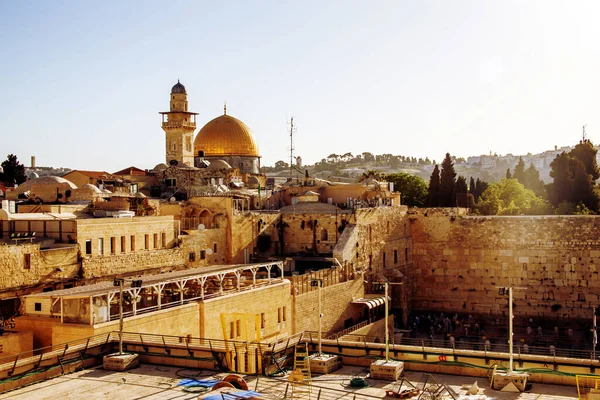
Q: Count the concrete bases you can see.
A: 4